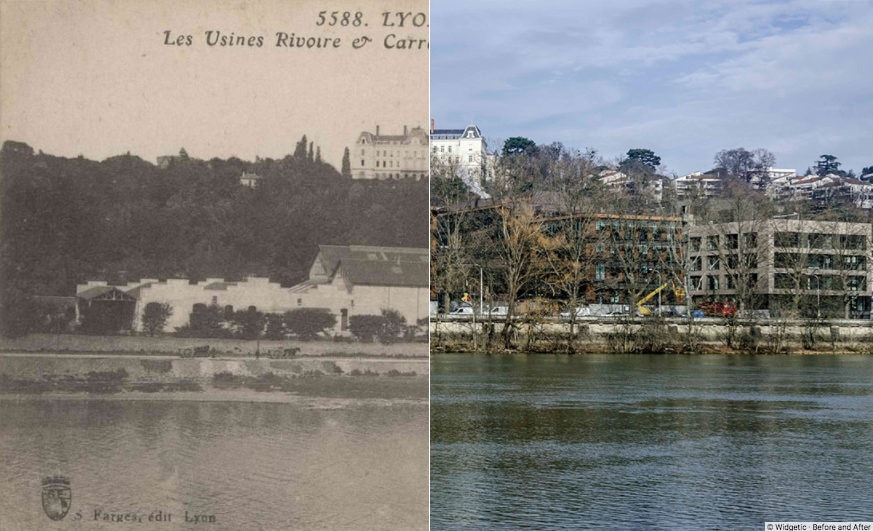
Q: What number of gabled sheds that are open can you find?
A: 1